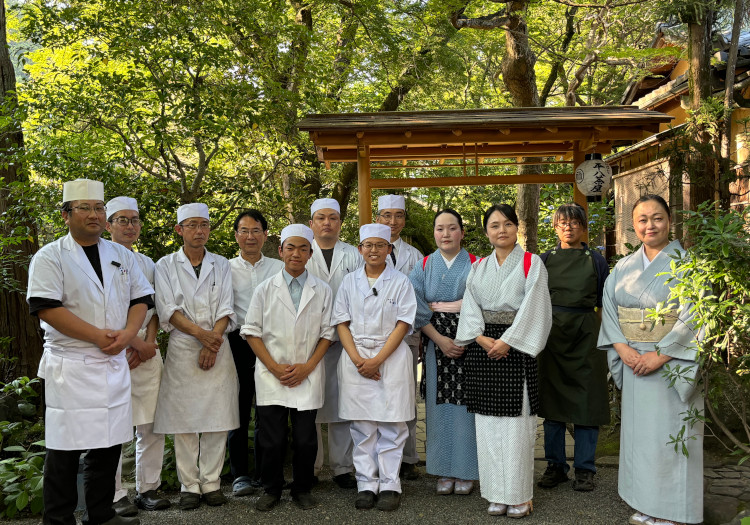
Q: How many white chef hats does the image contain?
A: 7